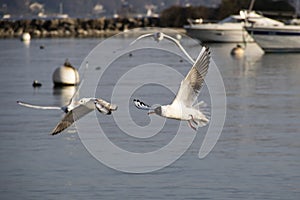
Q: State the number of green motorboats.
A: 0